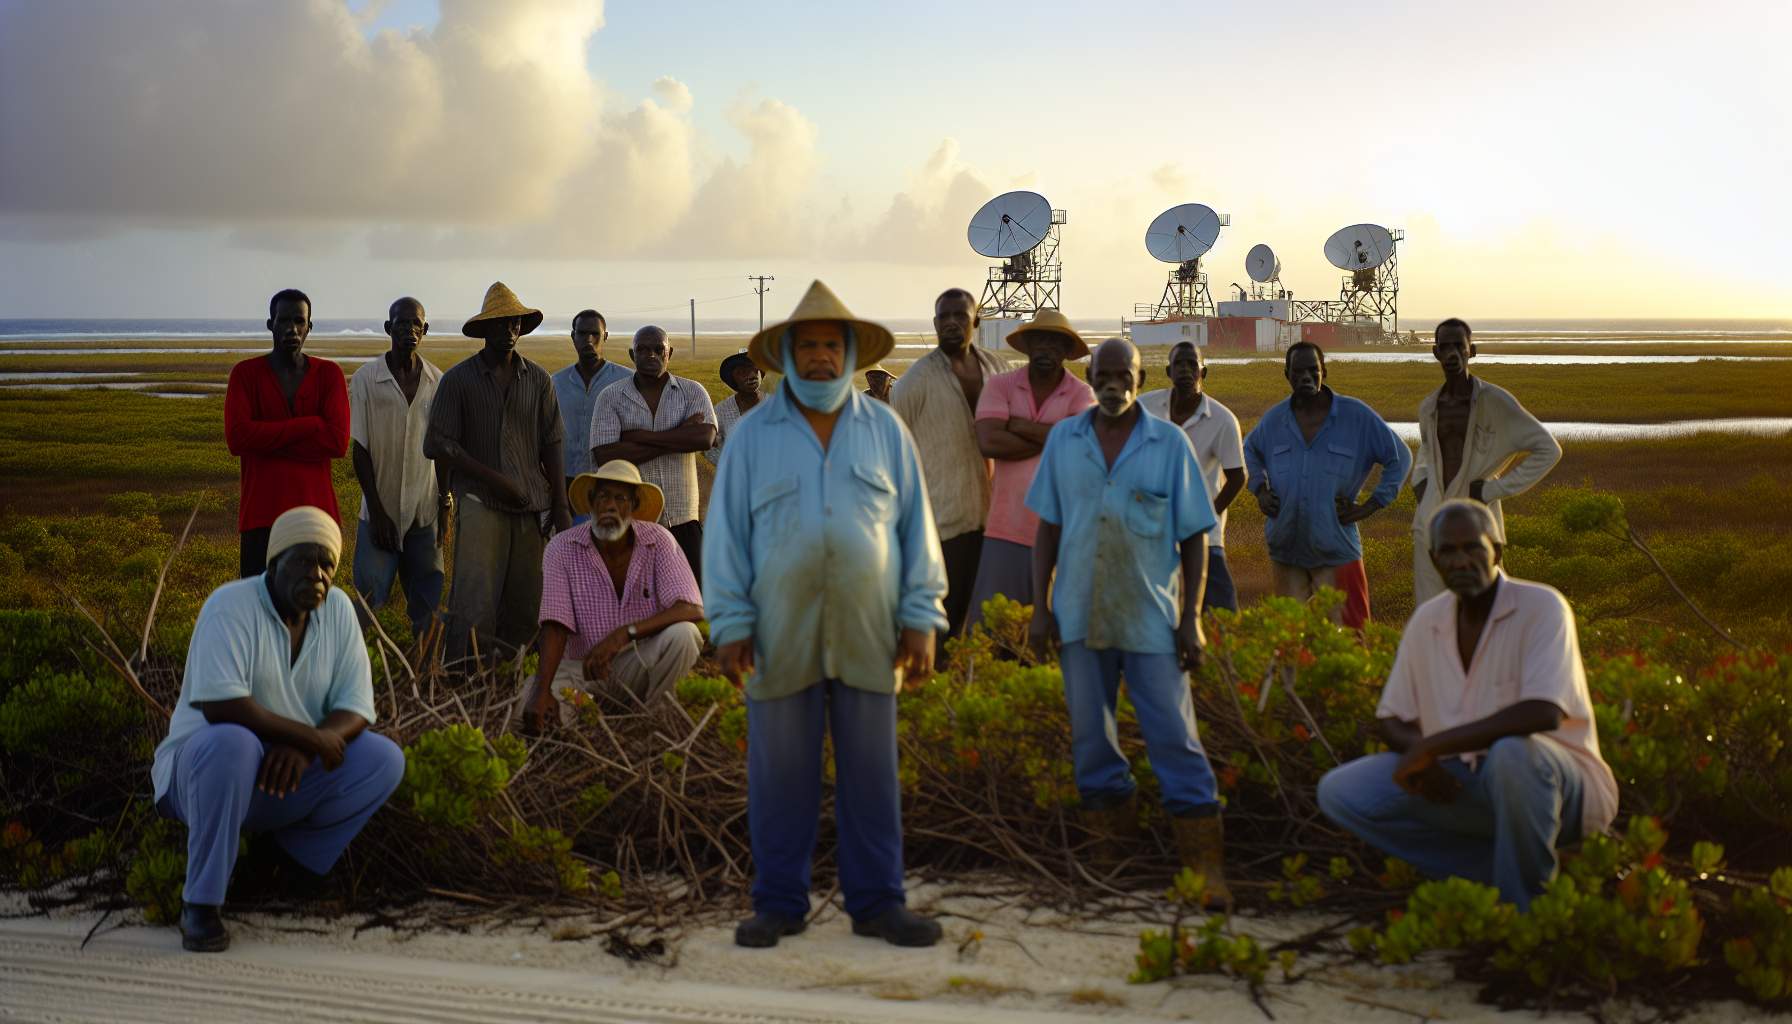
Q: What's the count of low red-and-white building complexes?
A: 1